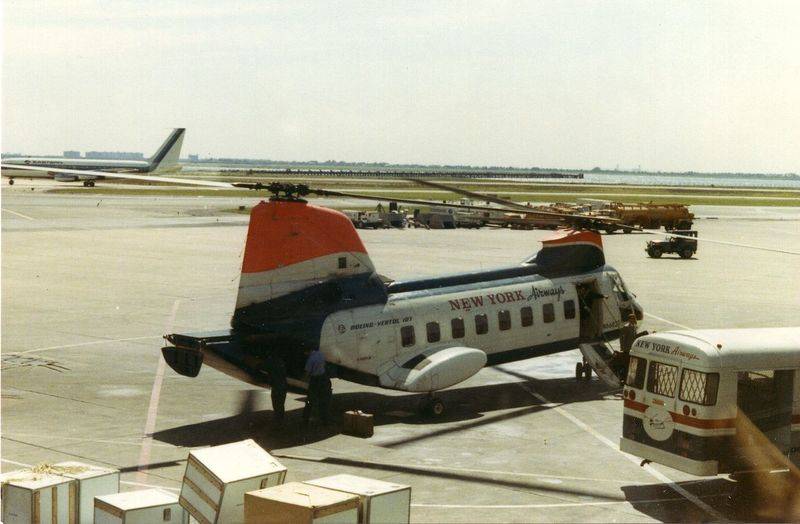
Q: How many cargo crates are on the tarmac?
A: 6